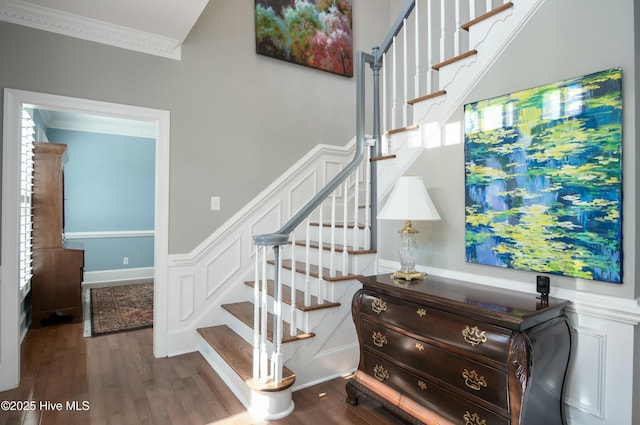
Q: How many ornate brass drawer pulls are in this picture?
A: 6